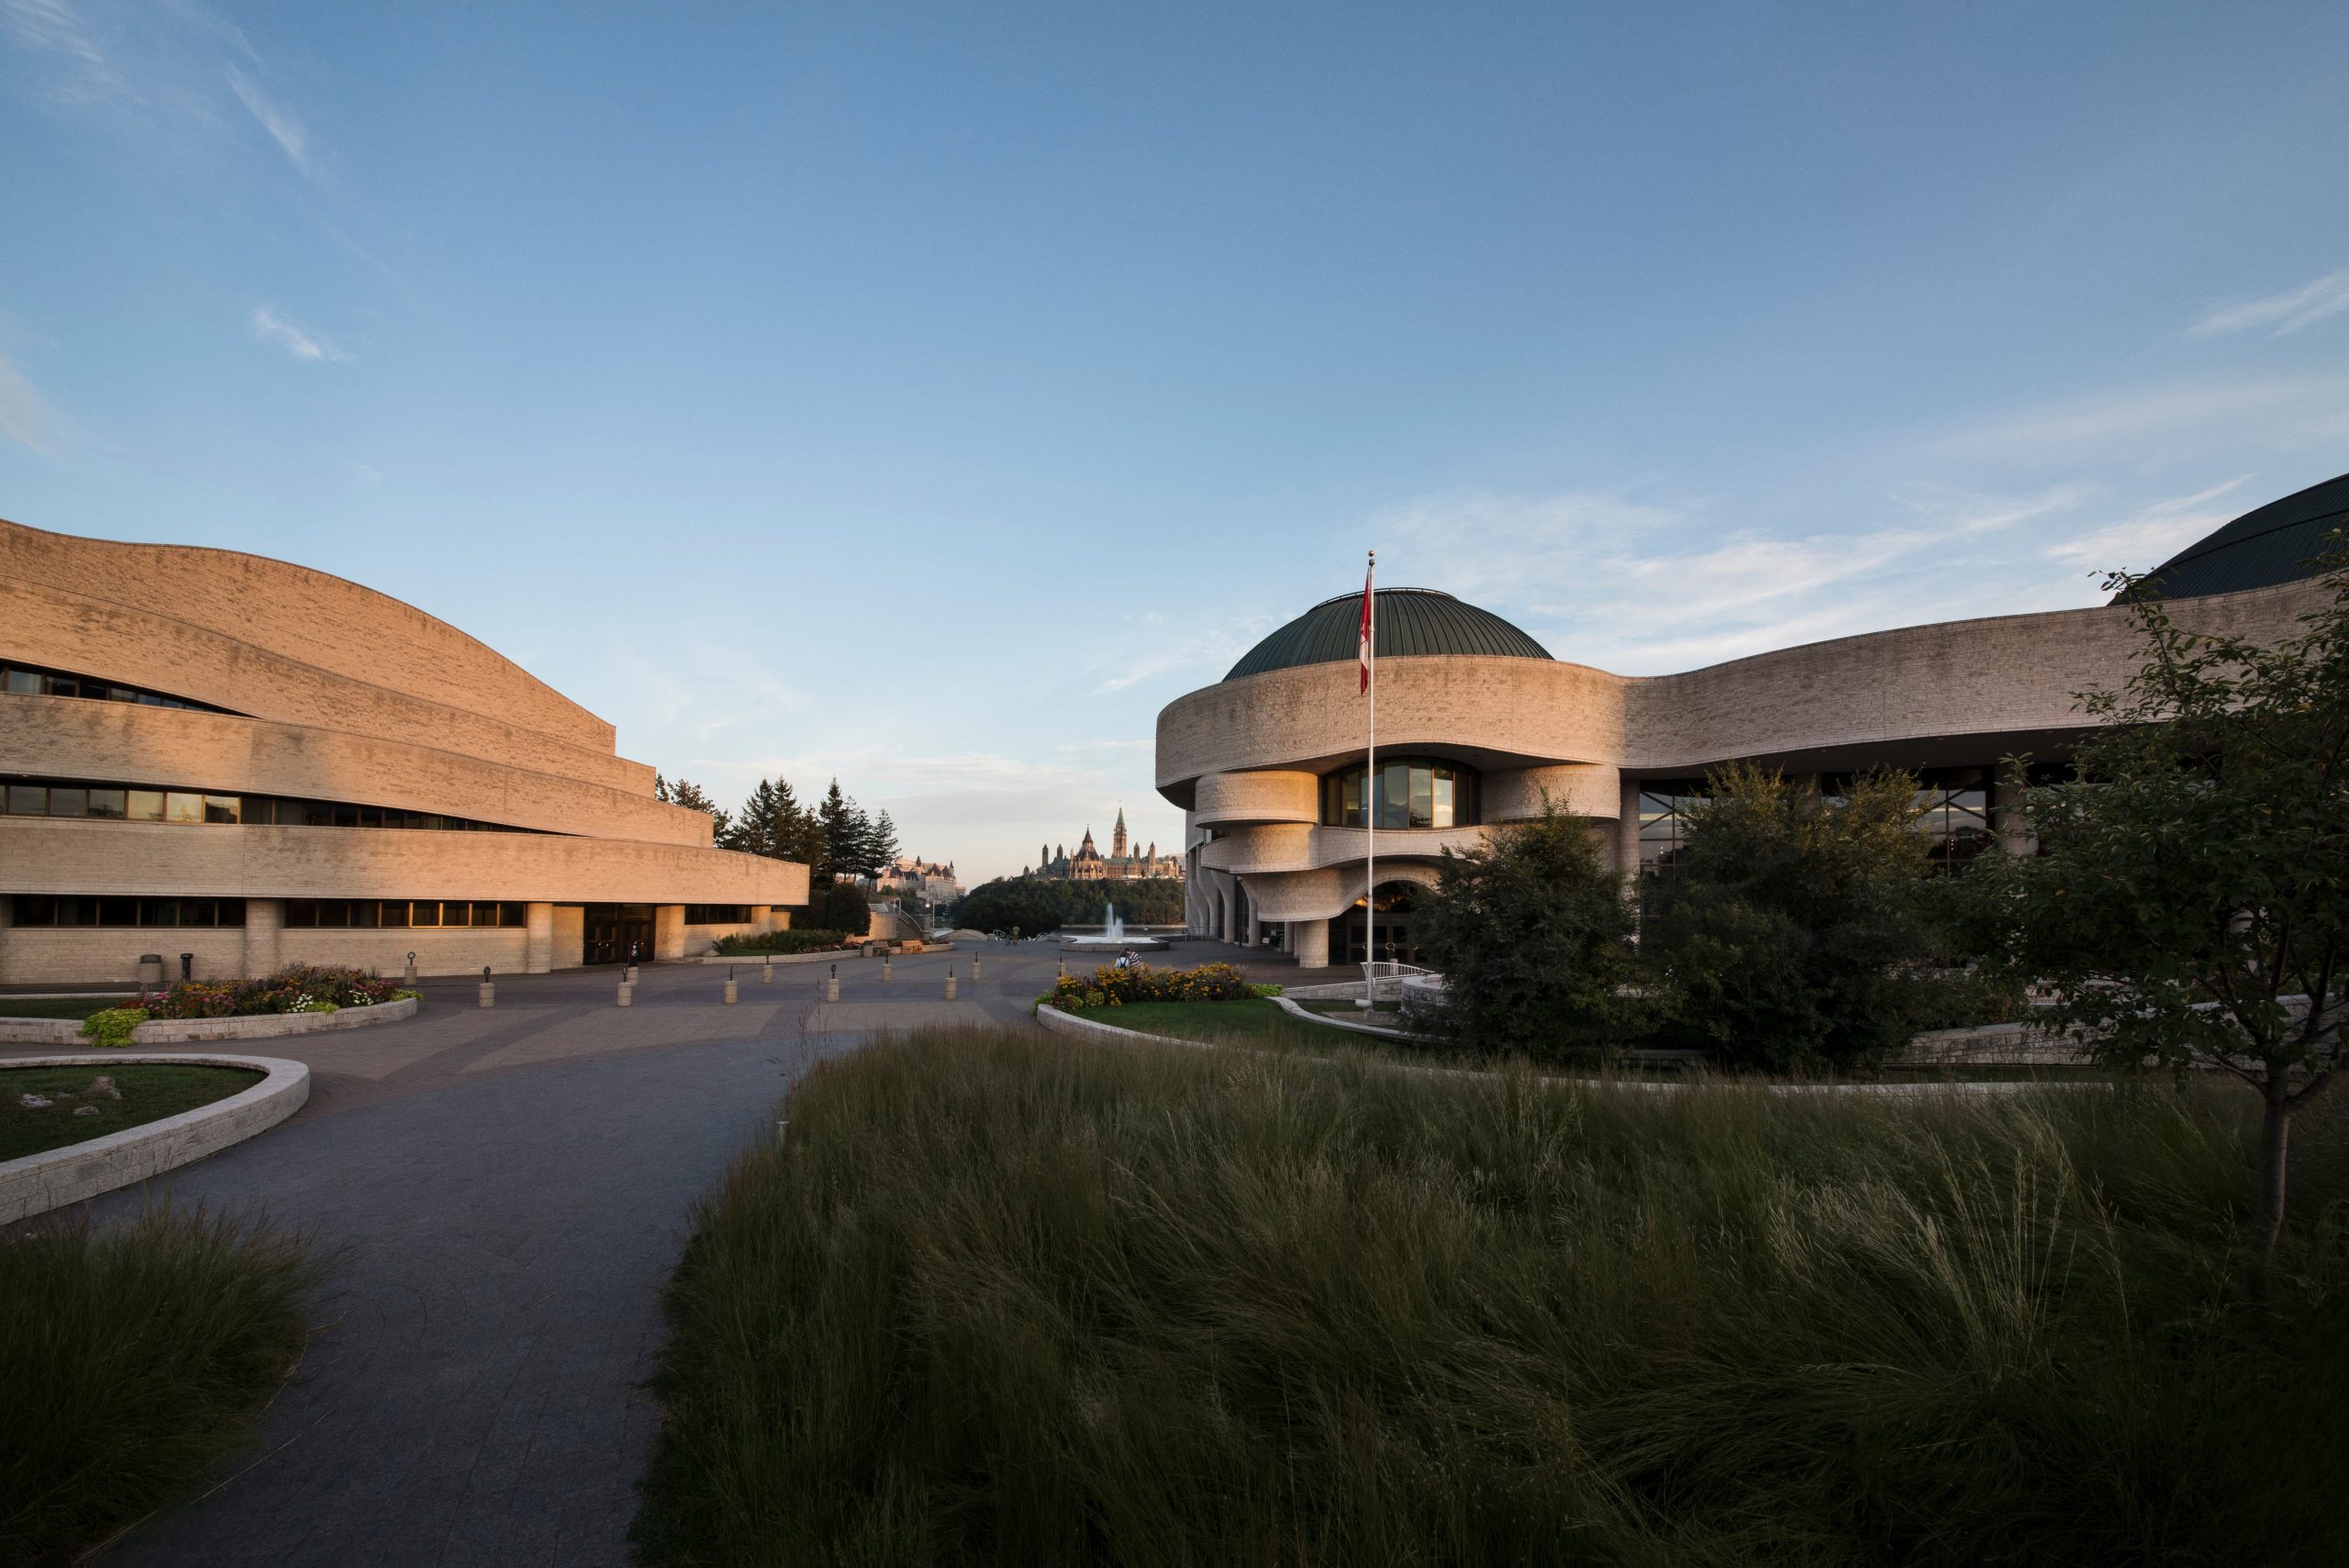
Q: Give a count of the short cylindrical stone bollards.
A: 11